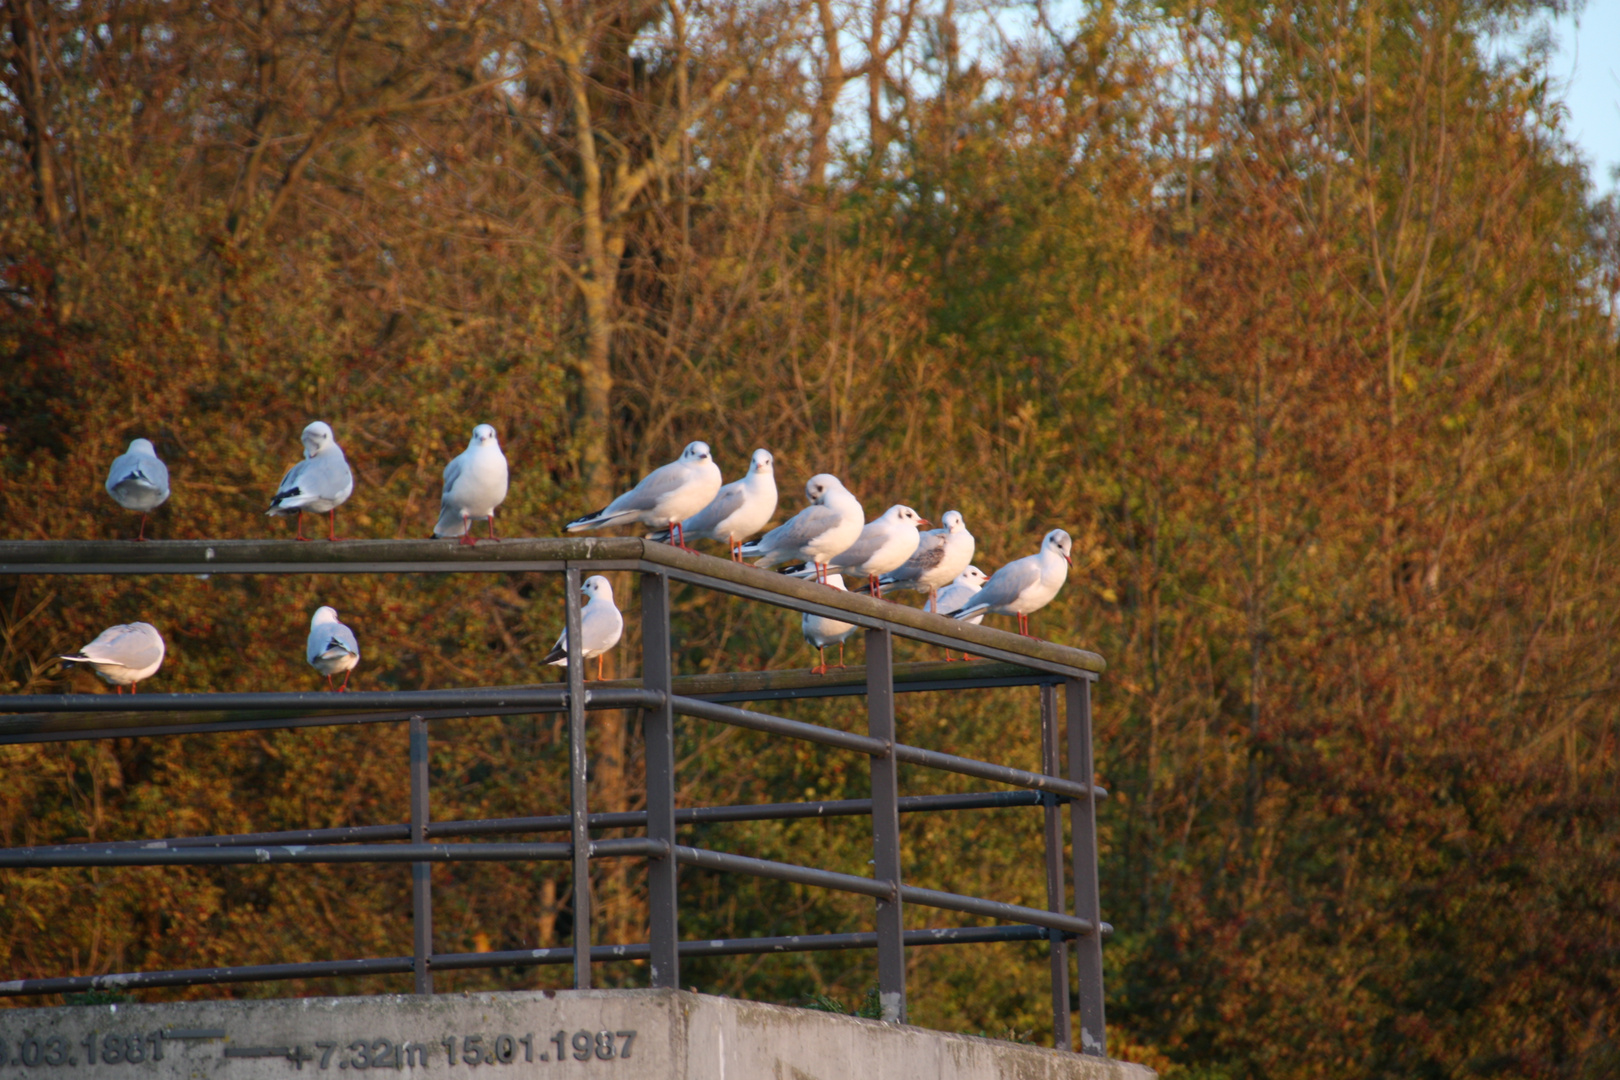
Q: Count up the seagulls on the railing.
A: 14